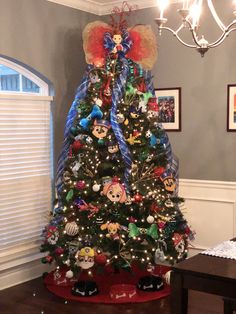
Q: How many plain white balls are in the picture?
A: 4